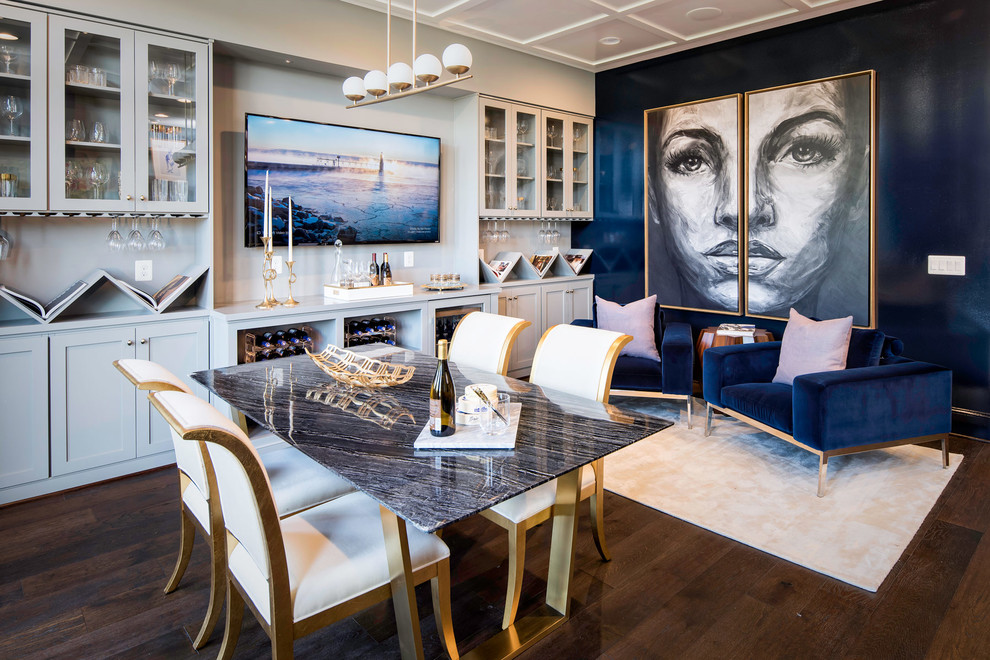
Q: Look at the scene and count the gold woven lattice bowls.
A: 1